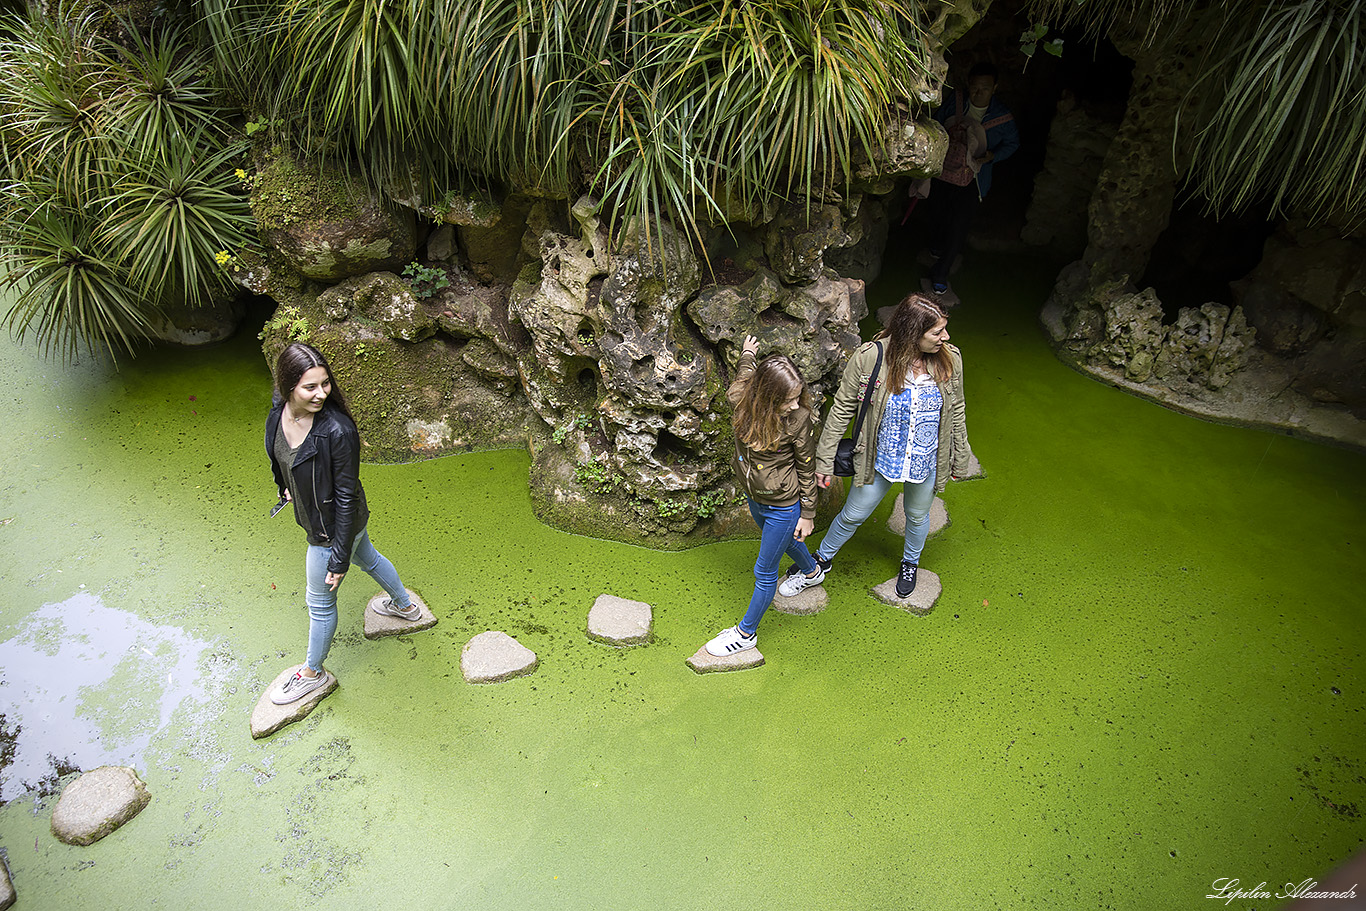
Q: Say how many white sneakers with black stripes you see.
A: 2